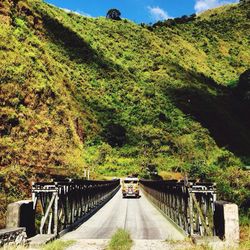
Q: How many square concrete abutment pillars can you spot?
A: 2